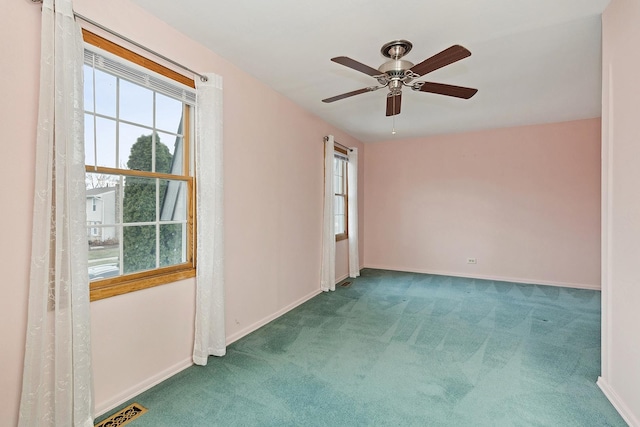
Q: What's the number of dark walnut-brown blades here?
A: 5